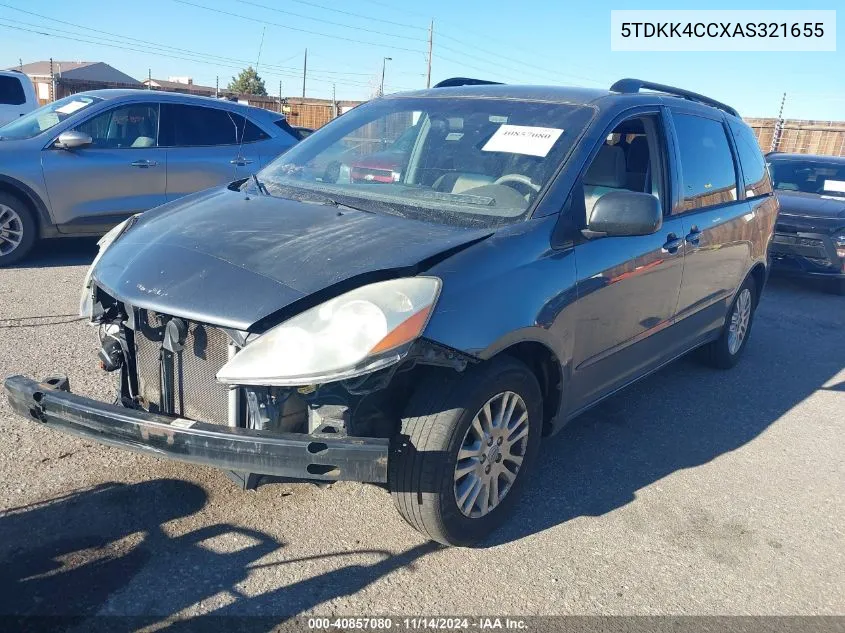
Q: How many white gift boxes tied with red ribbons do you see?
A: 0